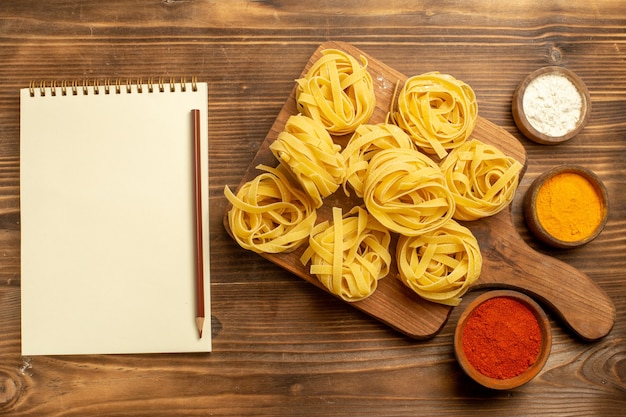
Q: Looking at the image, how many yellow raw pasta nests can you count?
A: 9